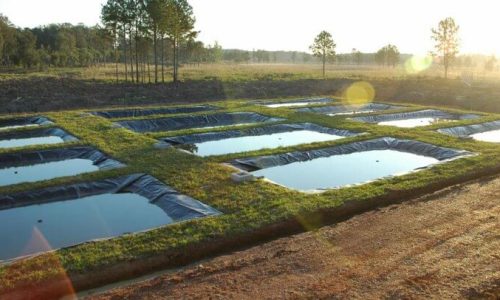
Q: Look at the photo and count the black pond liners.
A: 12